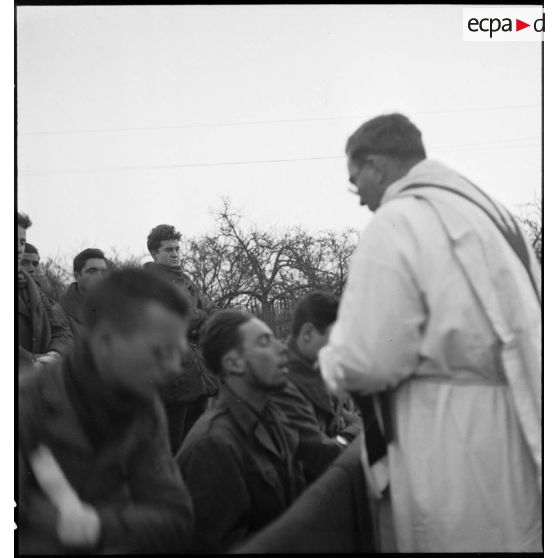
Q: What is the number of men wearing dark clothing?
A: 7